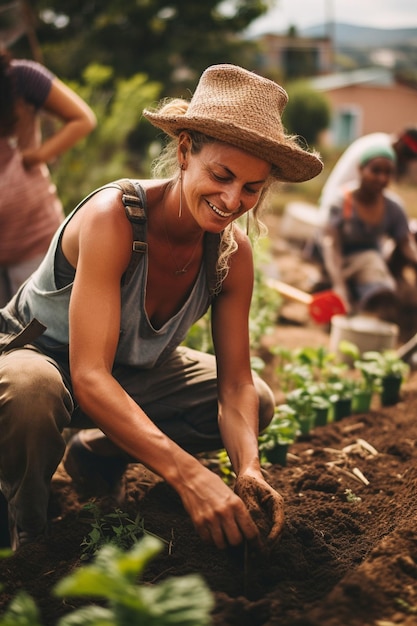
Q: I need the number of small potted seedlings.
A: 6